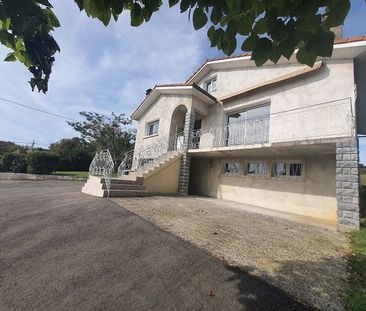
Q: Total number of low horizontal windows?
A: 3